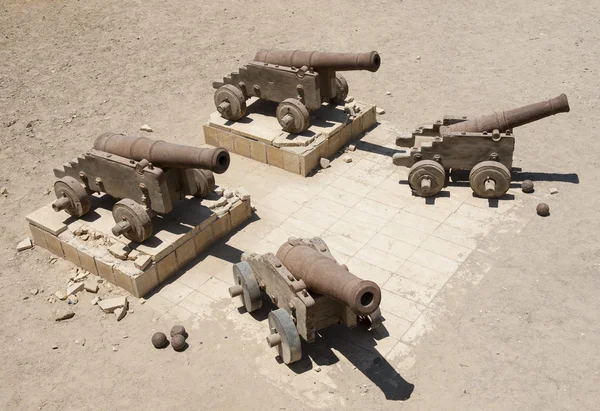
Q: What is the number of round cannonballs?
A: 5